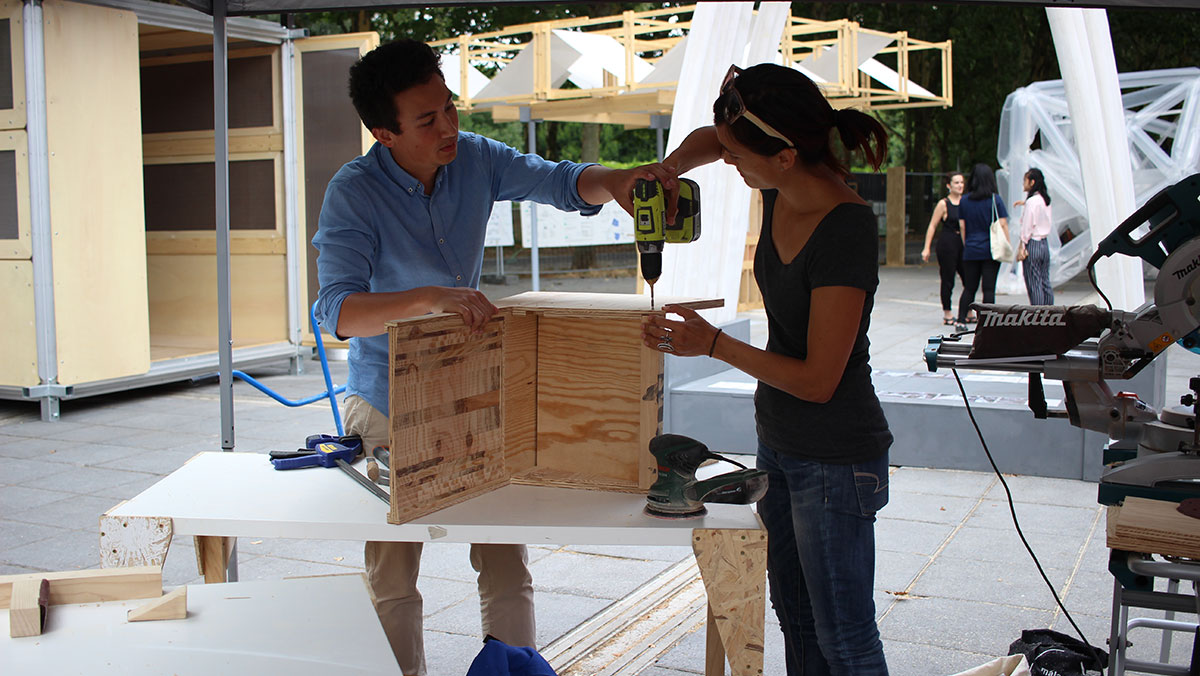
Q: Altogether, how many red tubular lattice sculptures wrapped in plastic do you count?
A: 0